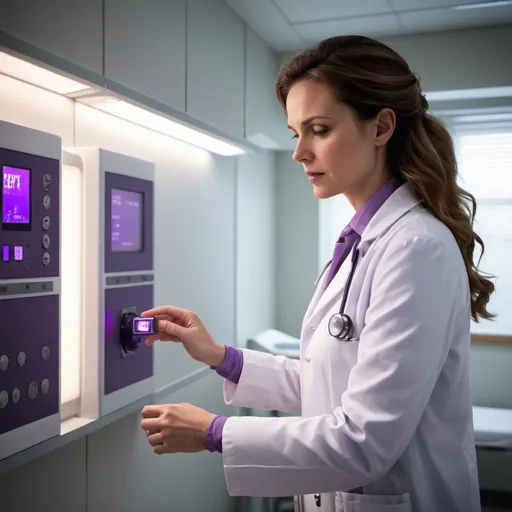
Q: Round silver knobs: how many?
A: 12